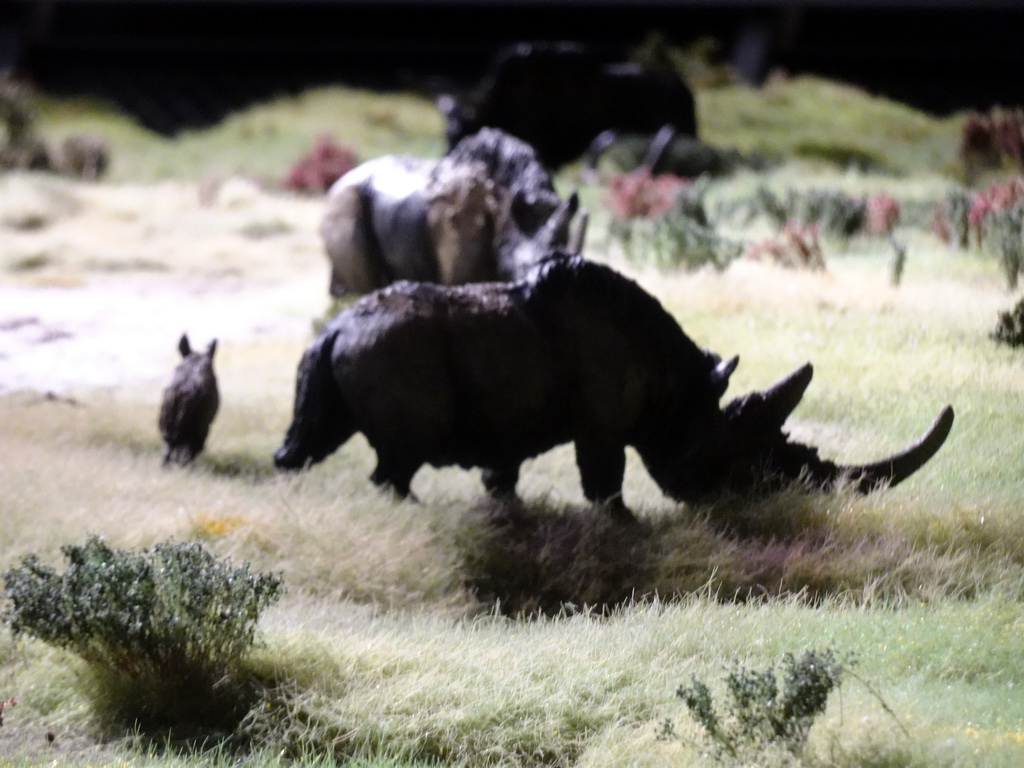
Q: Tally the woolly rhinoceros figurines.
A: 4